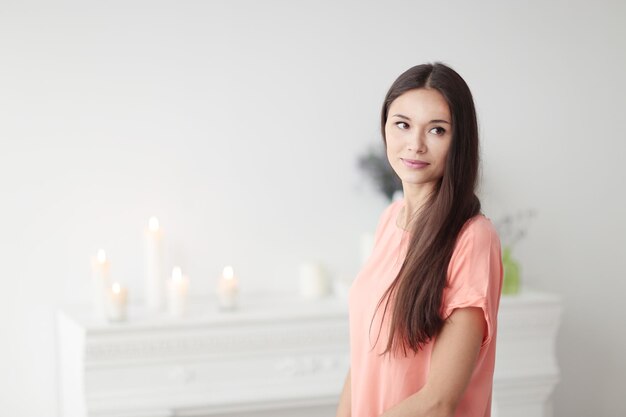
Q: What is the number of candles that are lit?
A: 5